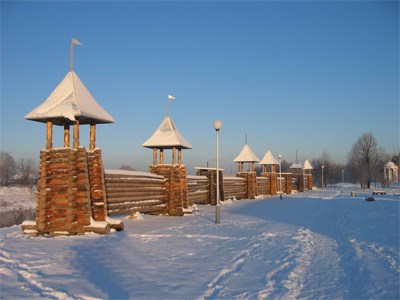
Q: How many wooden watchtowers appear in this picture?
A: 6